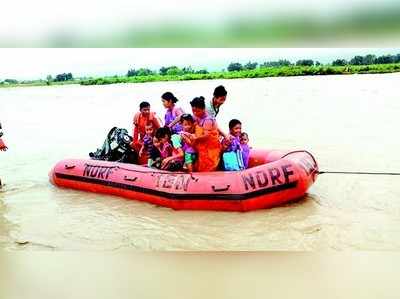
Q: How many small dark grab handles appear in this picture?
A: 3